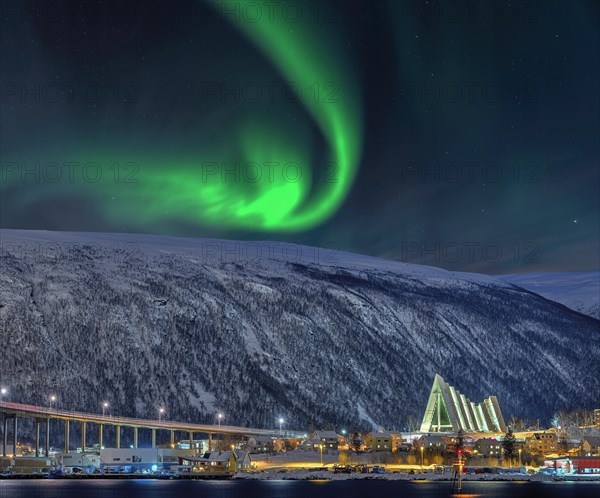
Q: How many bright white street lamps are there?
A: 6